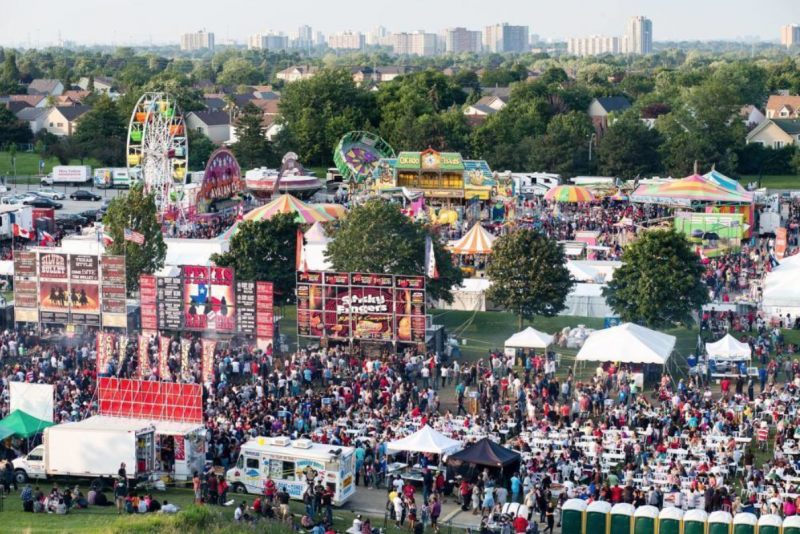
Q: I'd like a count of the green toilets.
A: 10